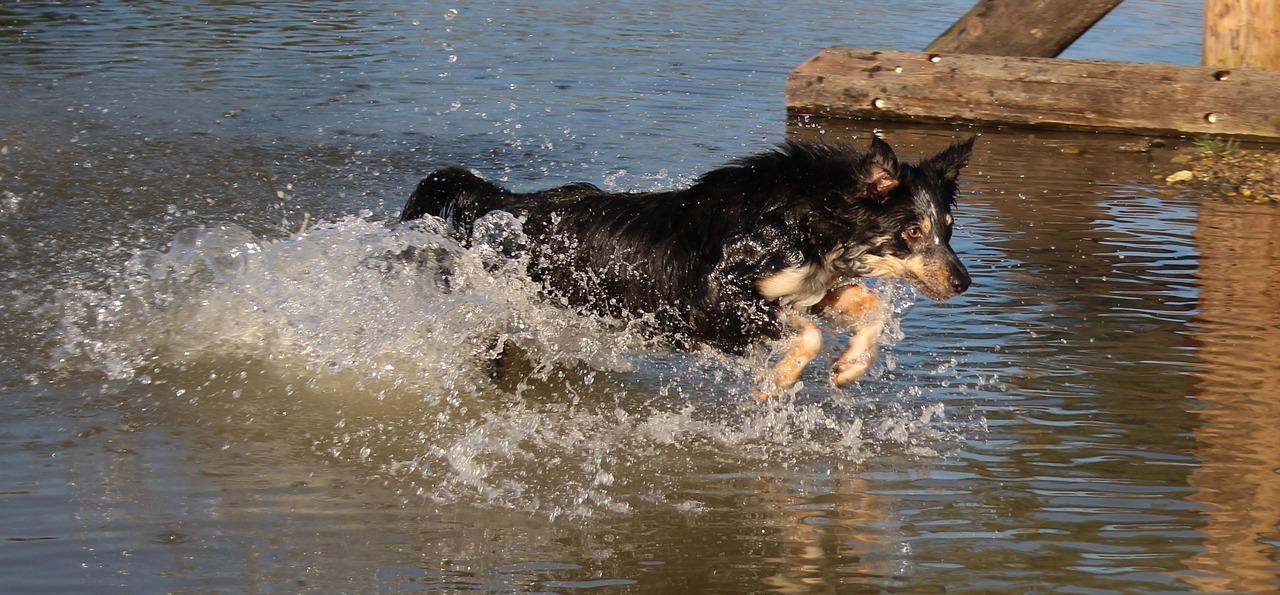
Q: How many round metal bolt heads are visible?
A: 4